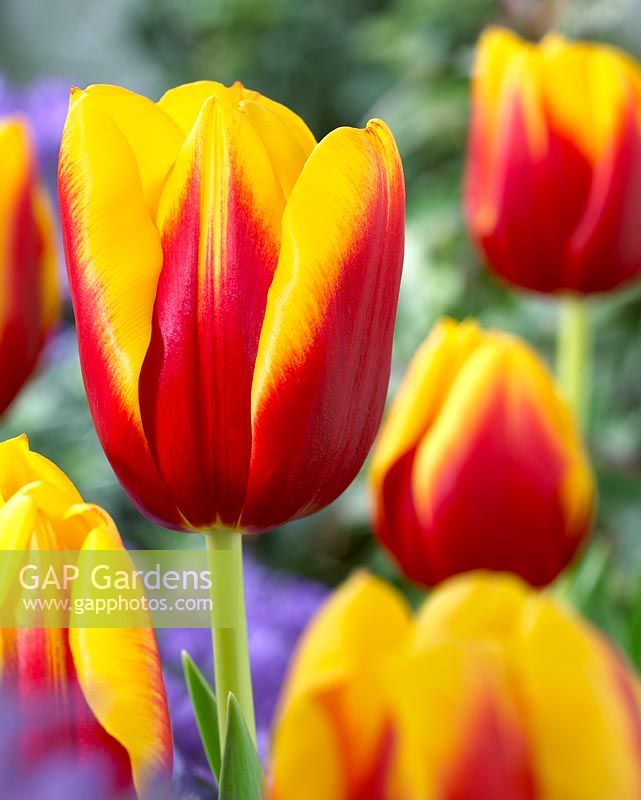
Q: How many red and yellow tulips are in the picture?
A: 6